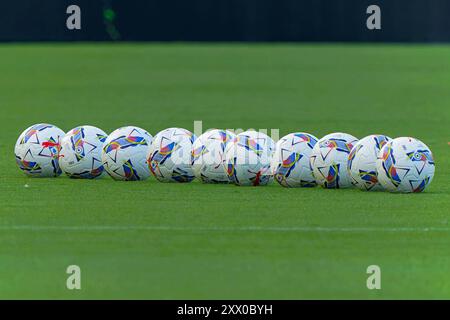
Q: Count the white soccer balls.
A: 10